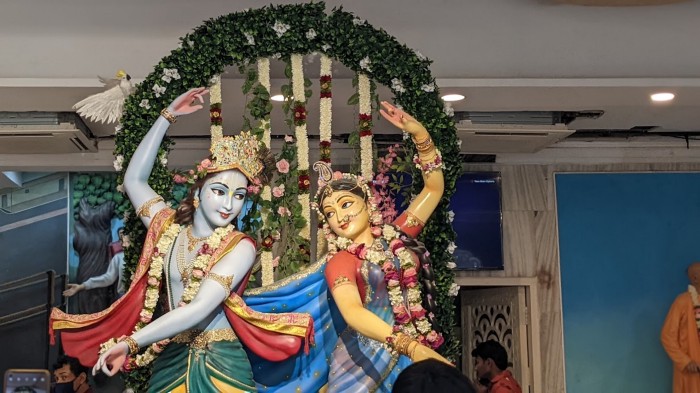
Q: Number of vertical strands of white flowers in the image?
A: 5